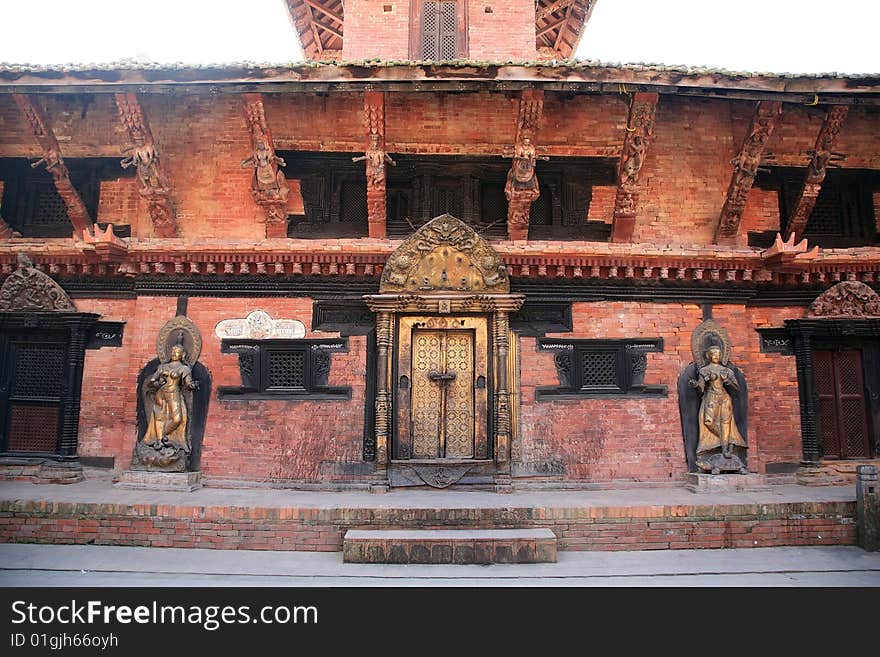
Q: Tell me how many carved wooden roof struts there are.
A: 8